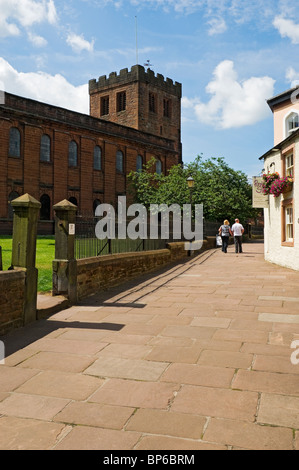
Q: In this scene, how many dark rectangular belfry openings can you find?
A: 4